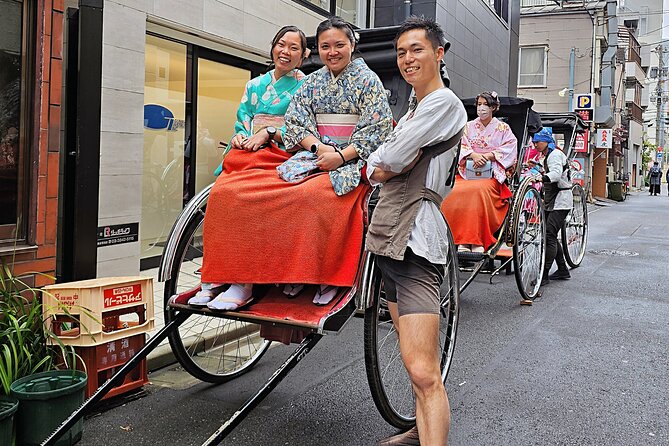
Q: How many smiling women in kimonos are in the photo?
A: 2